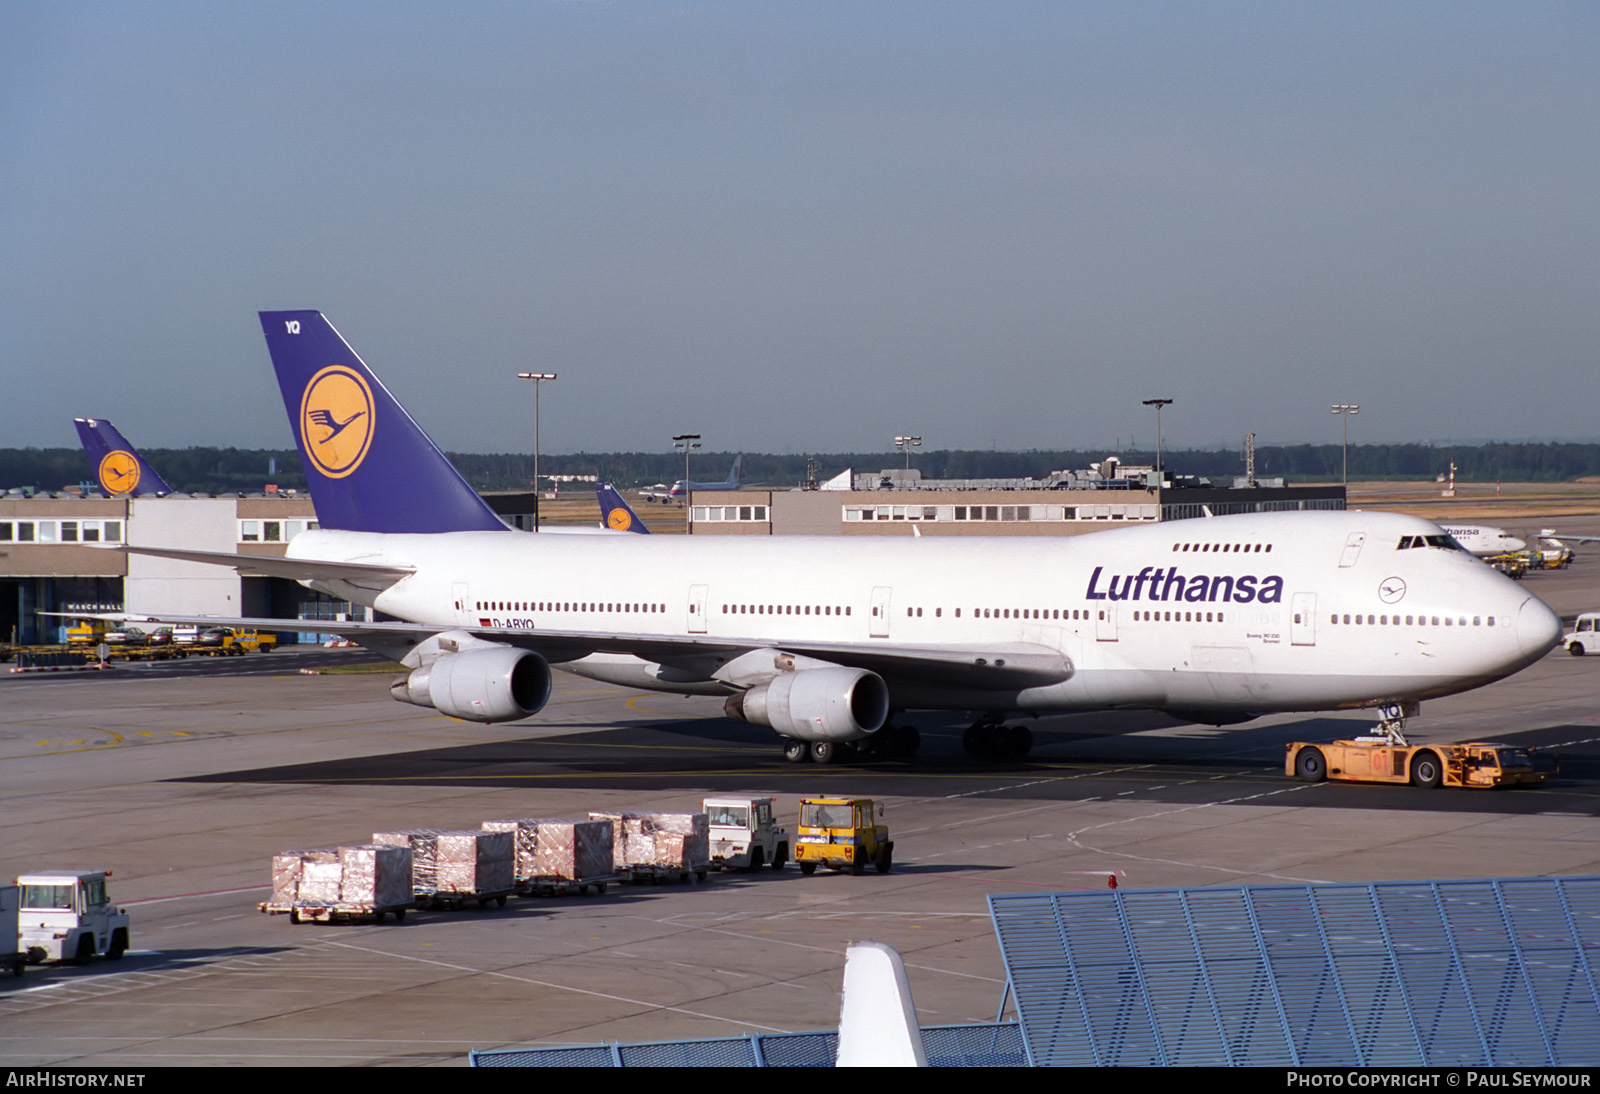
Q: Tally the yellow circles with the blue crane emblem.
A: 3